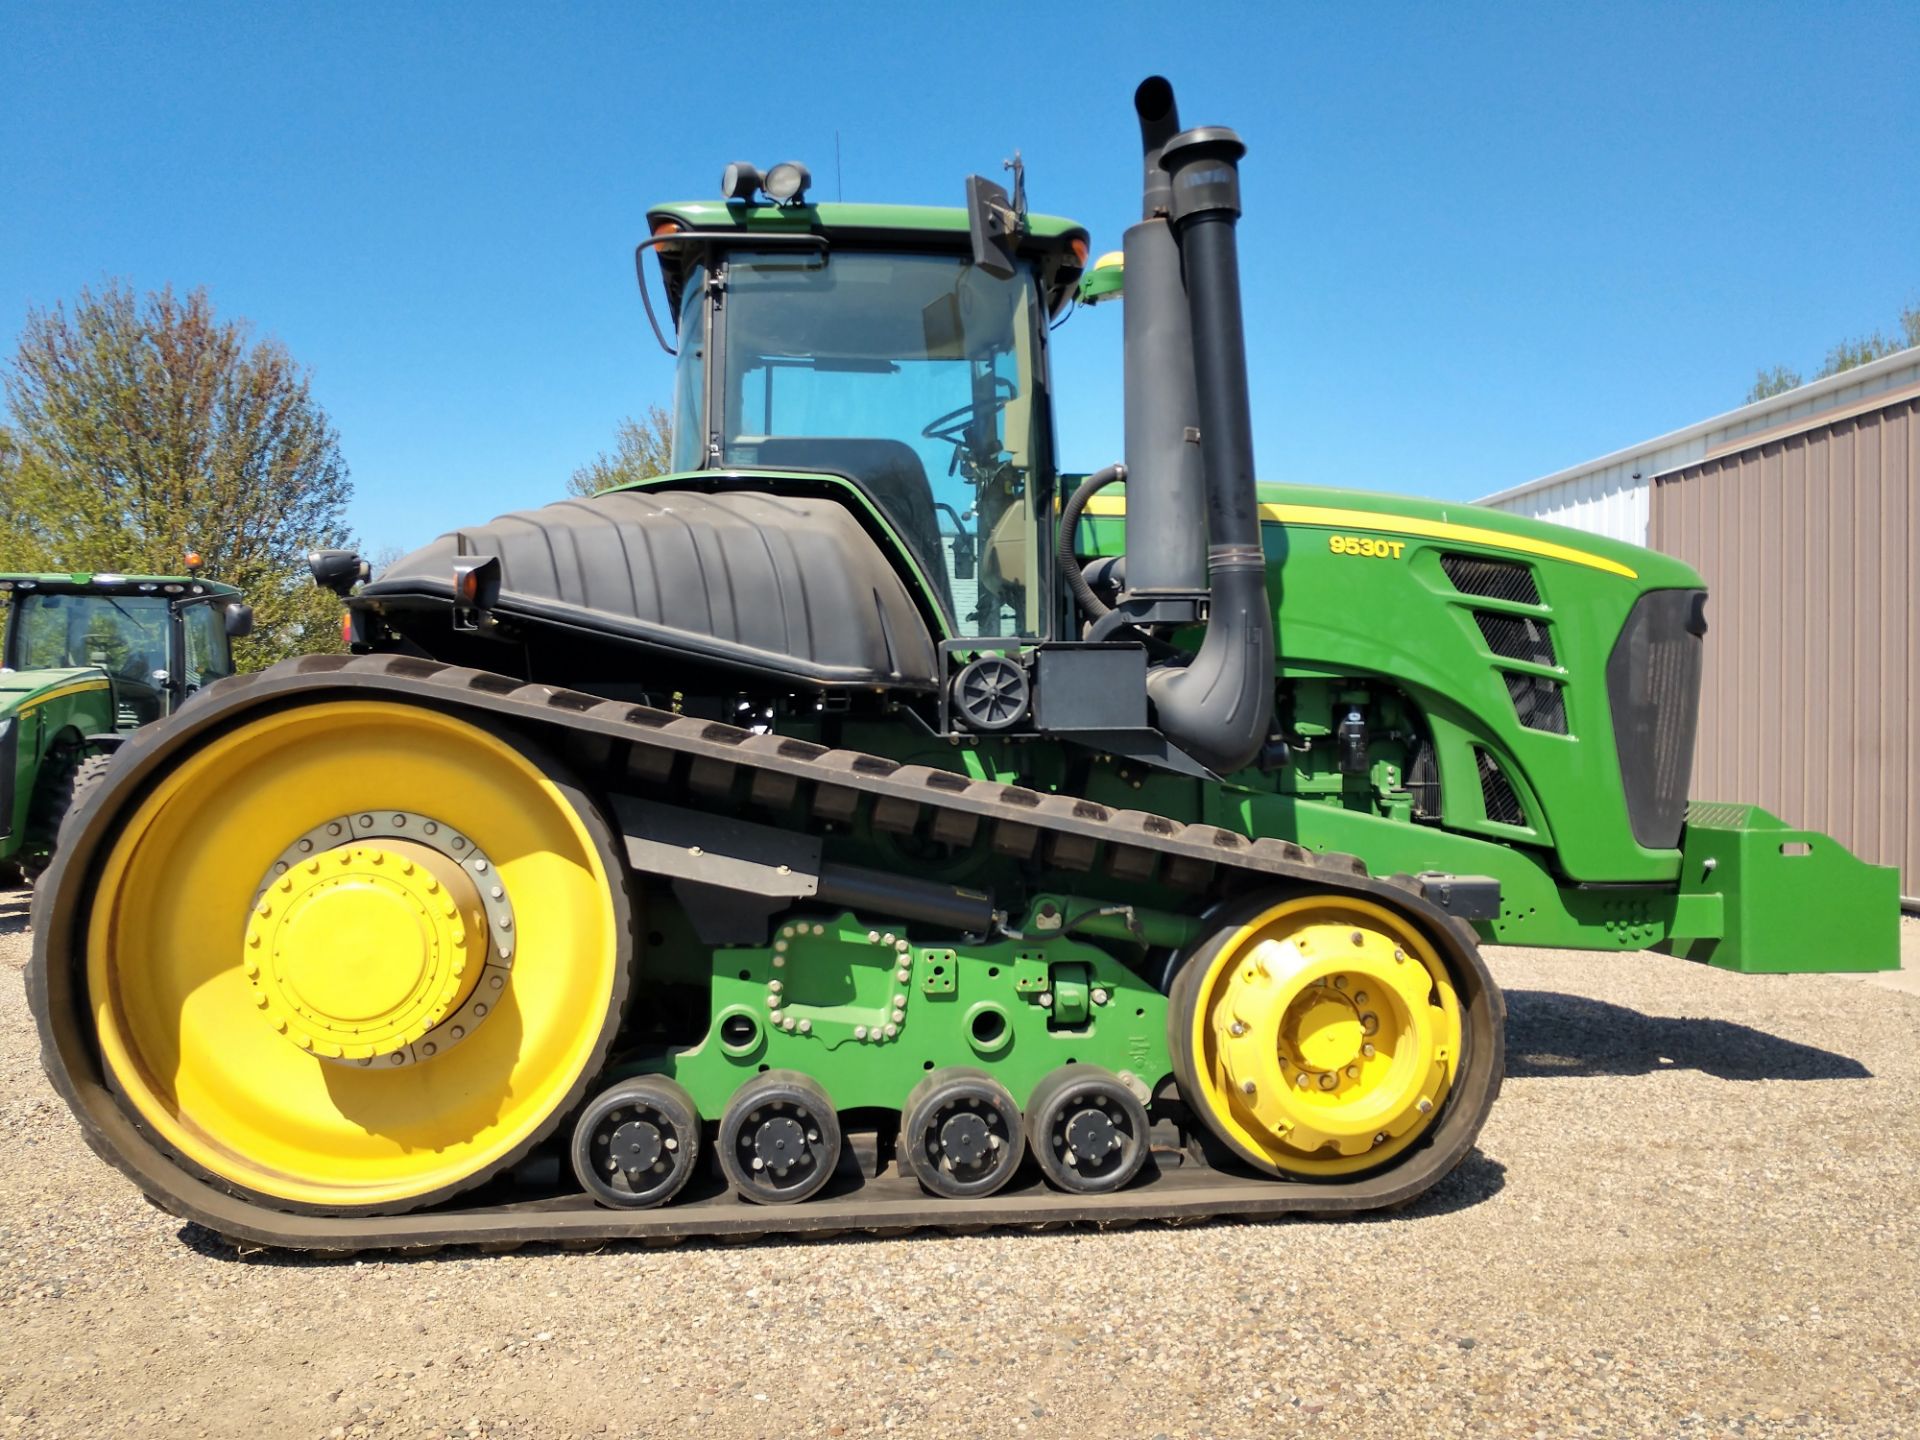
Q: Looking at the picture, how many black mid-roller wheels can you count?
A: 4